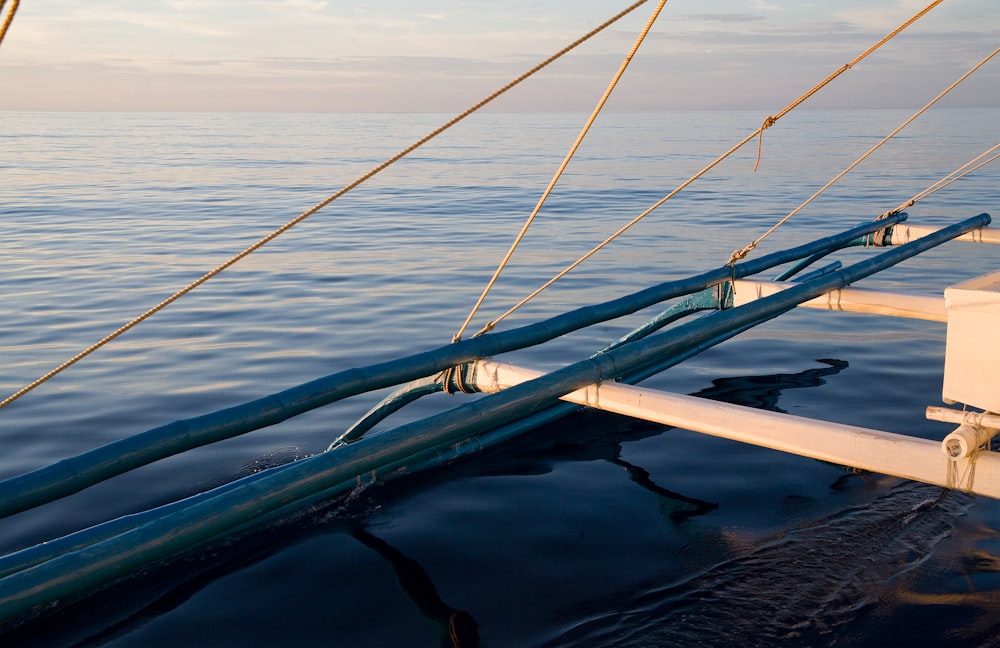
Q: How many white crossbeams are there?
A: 3